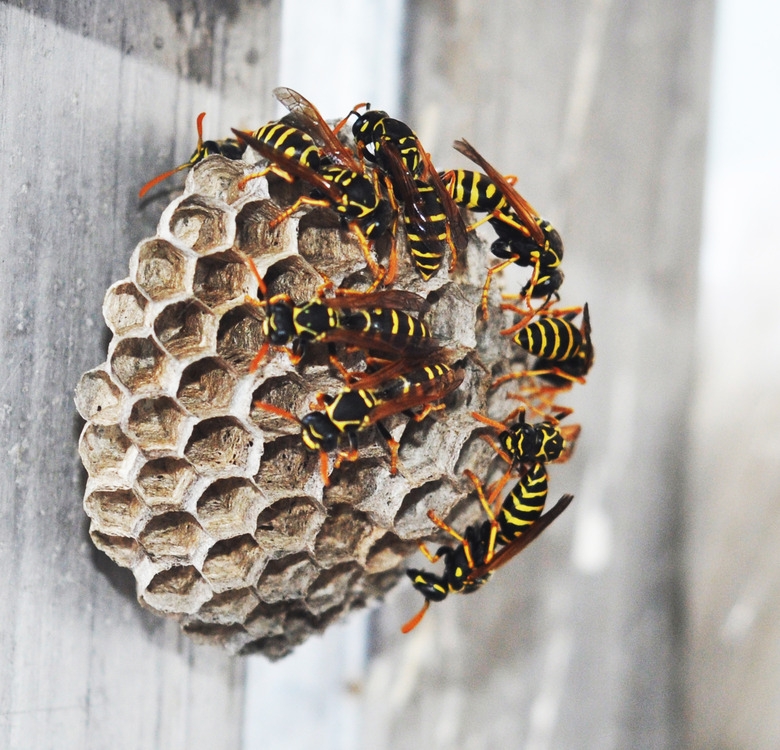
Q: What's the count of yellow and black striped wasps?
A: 9